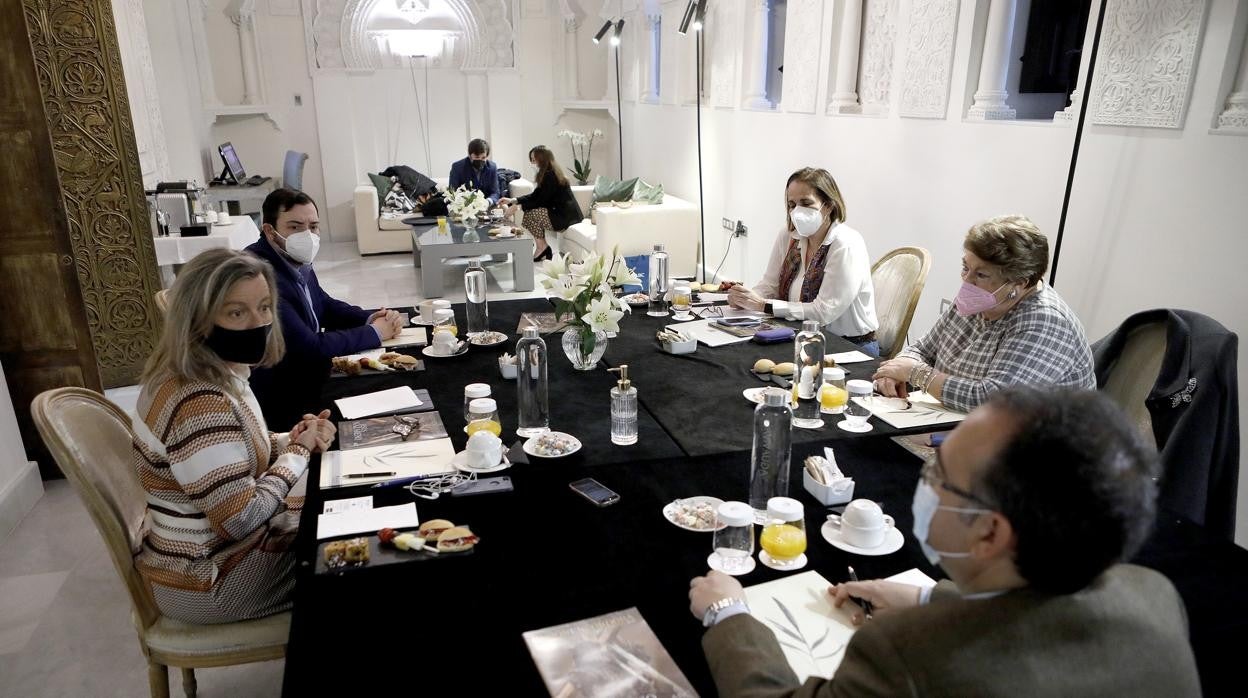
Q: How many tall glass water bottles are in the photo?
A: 5